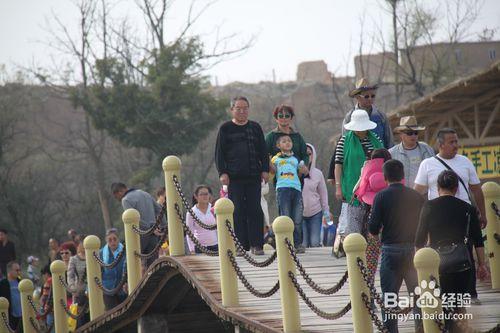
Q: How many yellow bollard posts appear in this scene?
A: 11